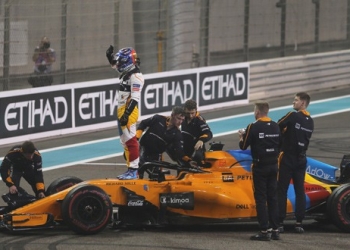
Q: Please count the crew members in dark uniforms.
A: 5